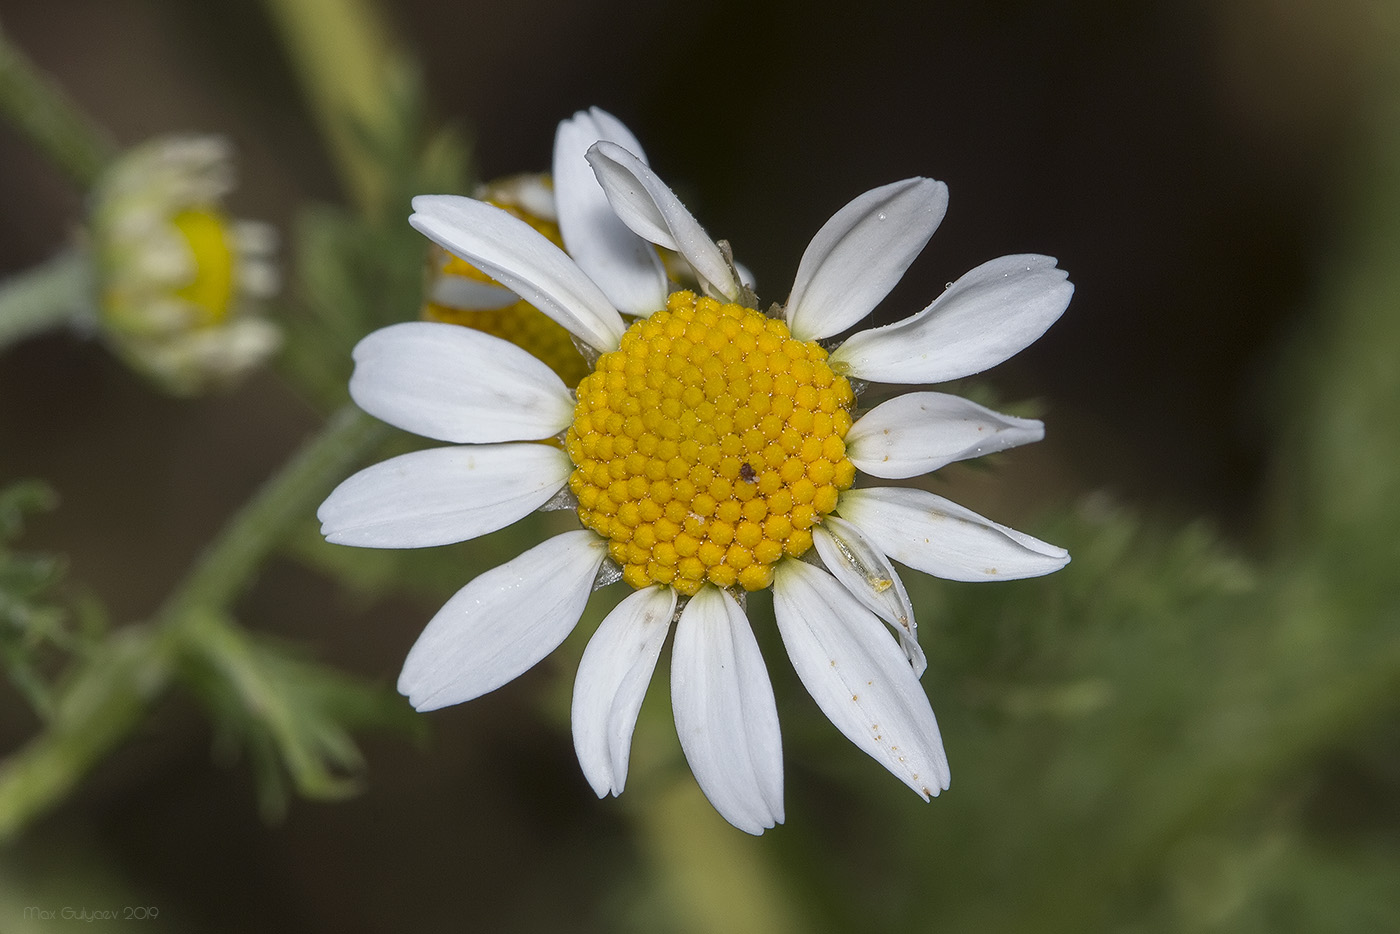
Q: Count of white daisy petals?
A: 14